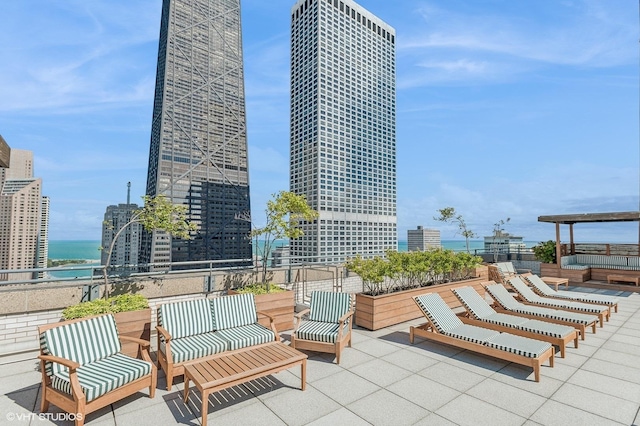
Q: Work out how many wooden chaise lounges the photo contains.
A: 5